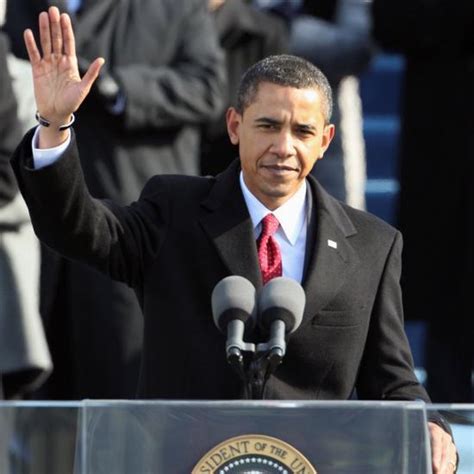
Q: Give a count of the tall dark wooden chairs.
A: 0